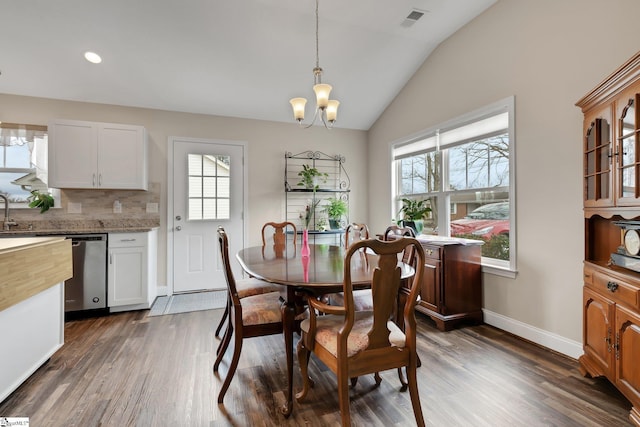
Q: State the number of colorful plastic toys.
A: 0